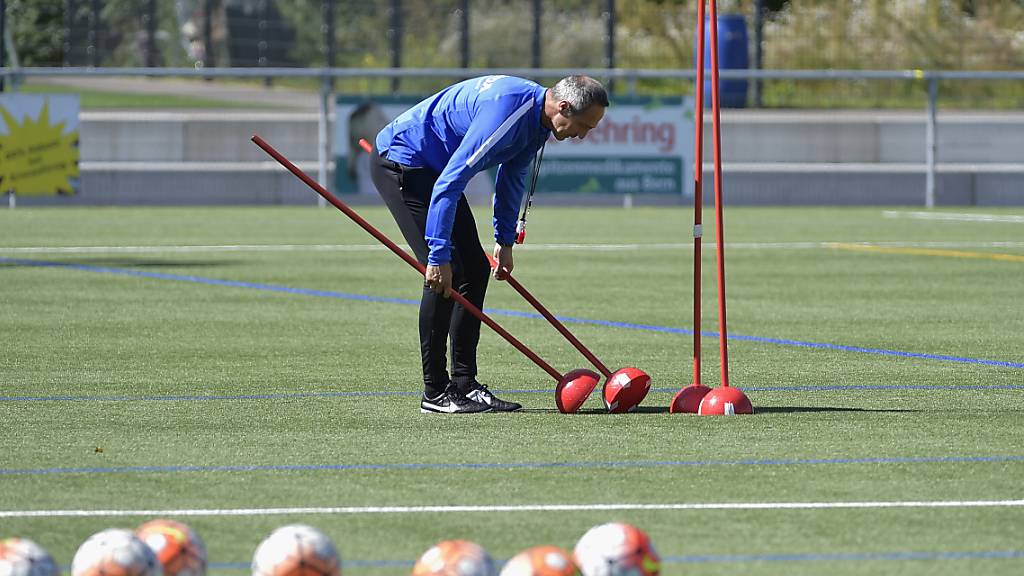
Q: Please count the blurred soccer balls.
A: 7